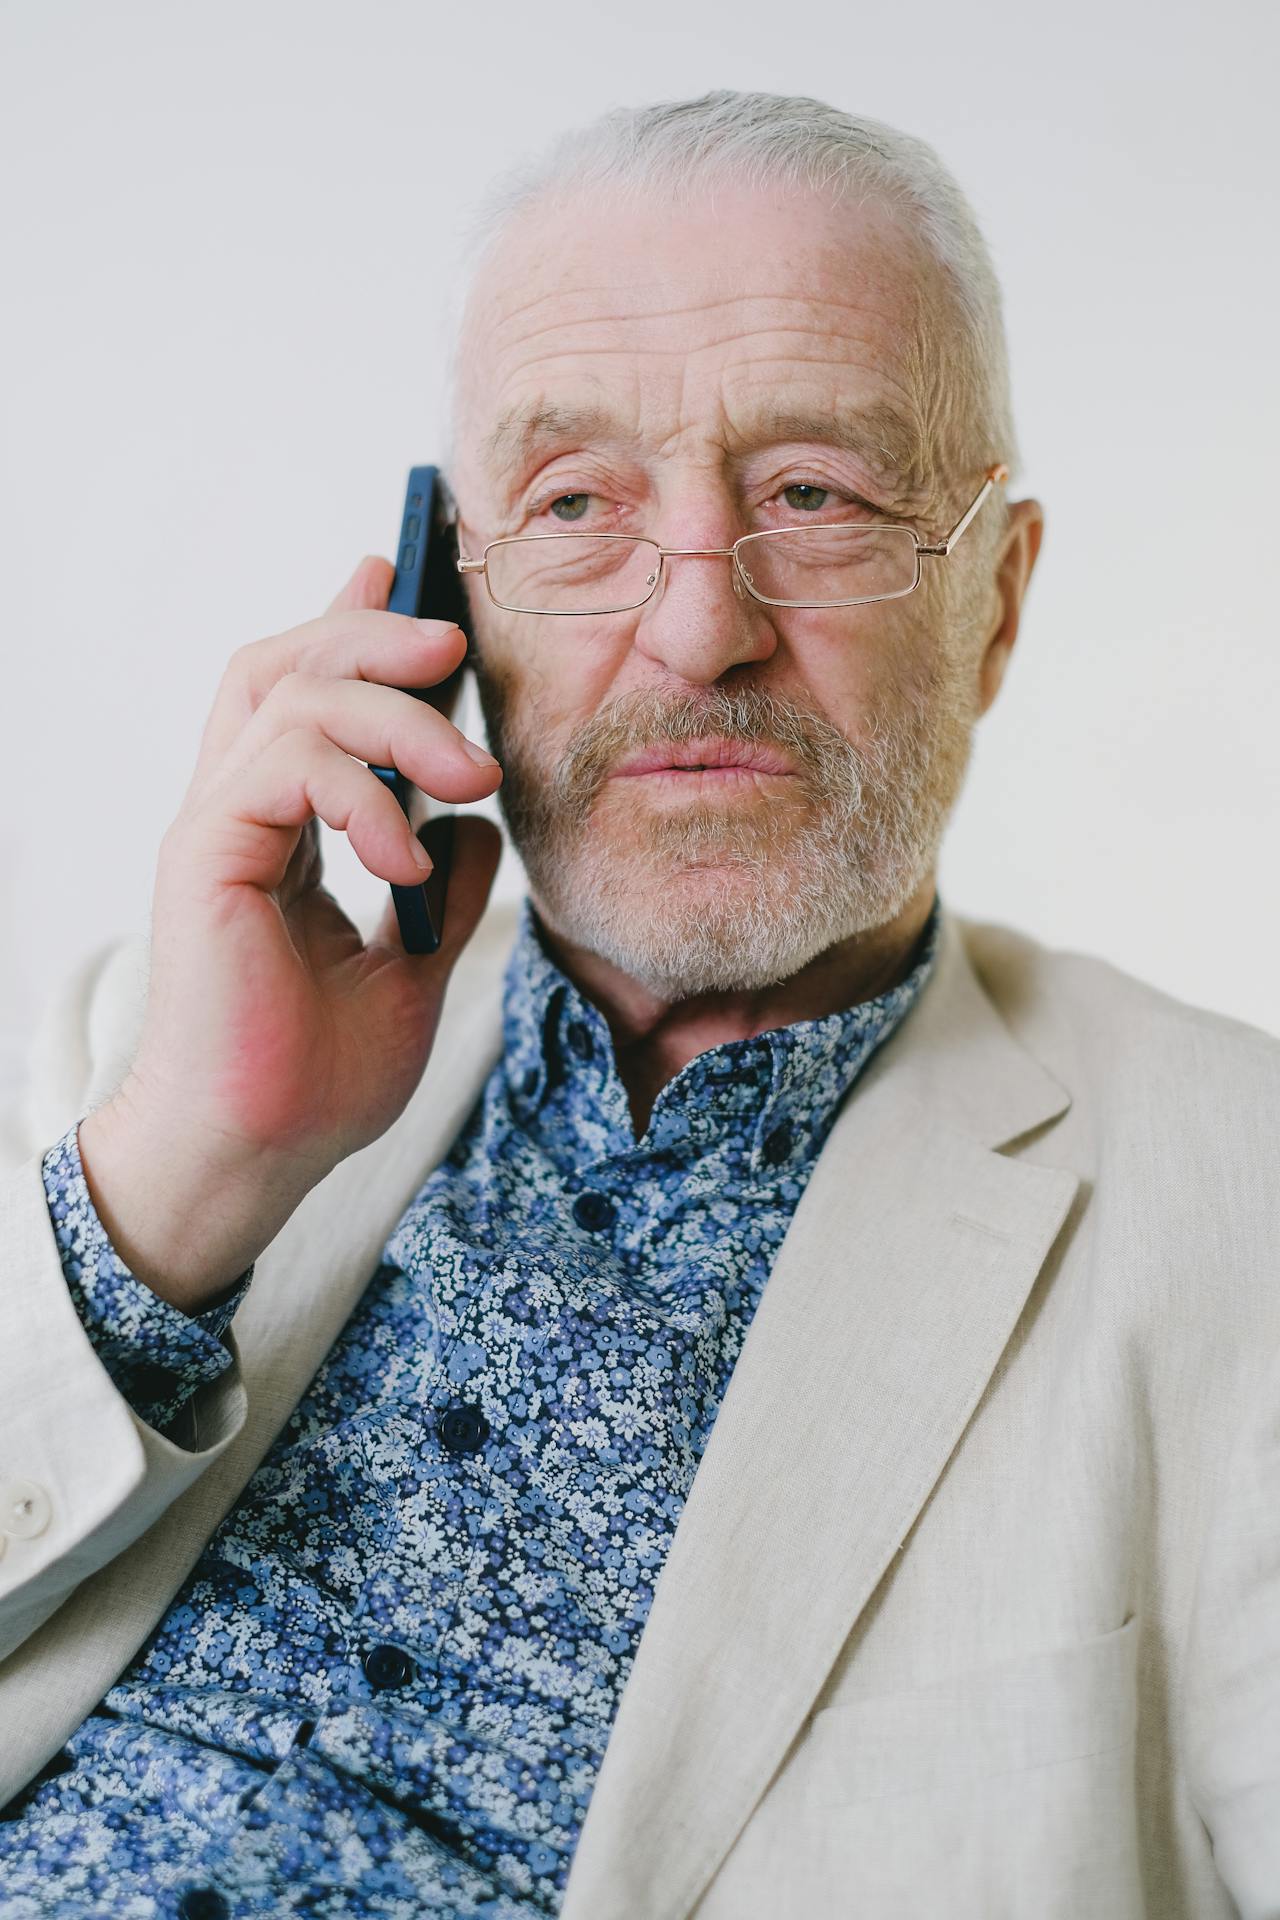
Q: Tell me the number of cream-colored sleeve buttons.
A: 2